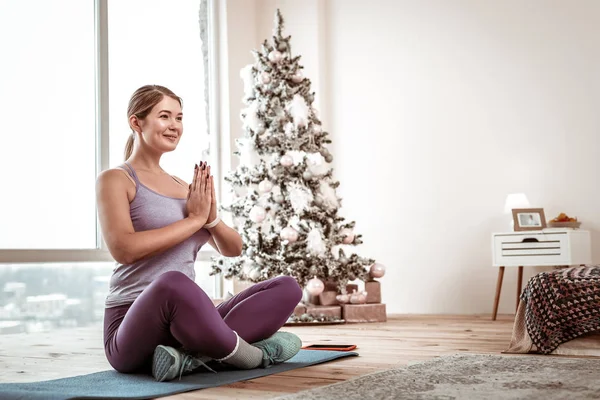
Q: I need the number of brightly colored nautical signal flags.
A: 0